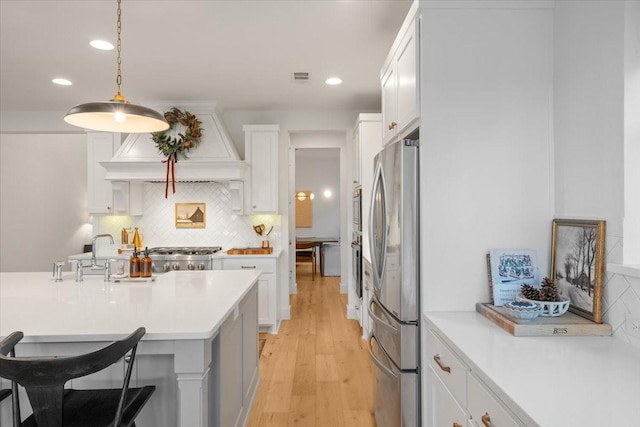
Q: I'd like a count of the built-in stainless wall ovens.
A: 2